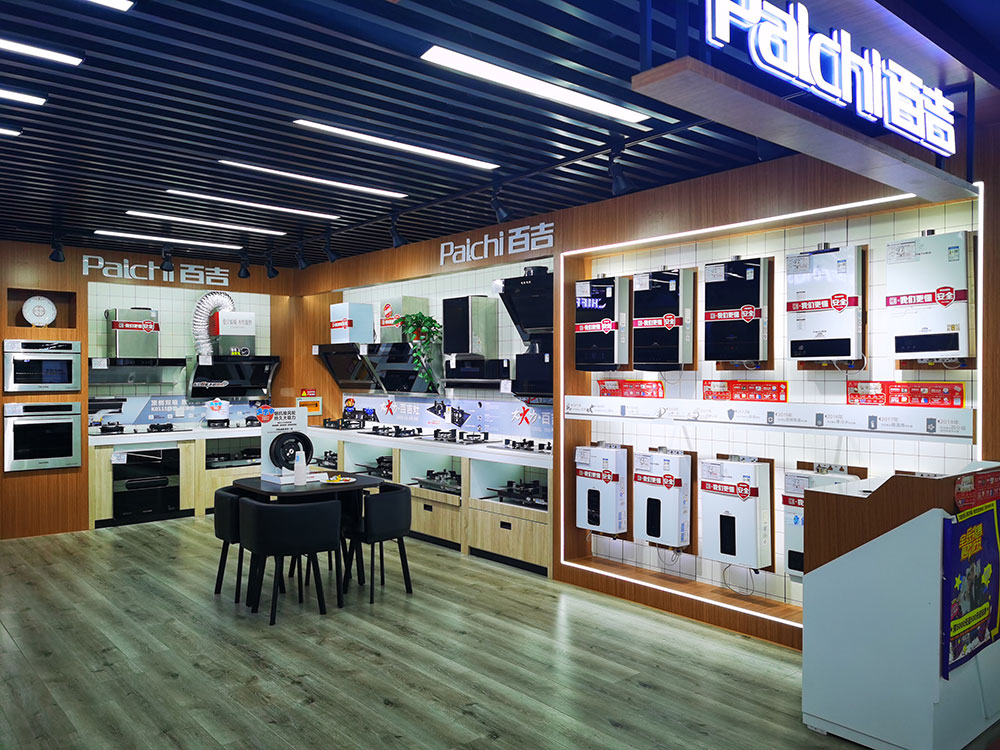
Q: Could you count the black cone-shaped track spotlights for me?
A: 9